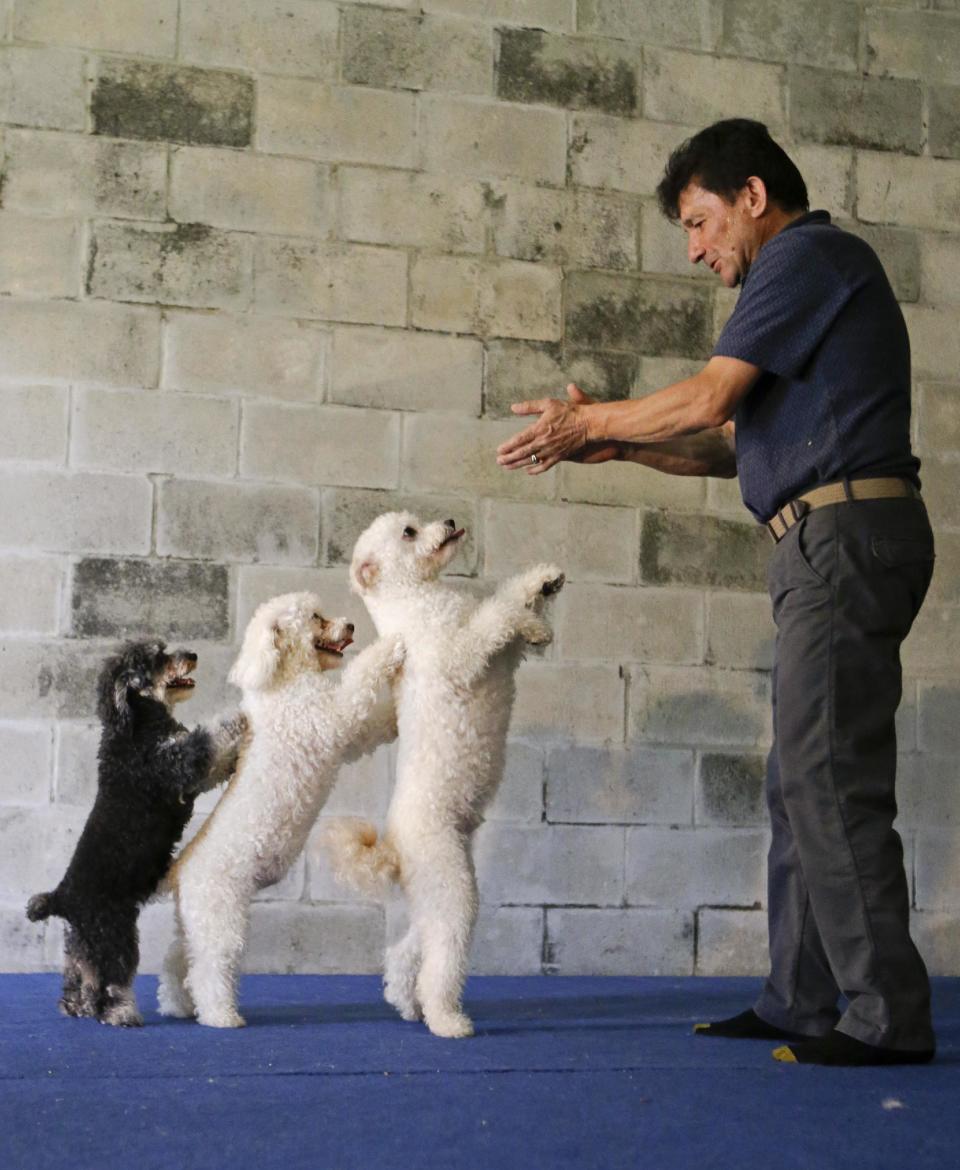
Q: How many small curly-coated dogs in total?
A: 3